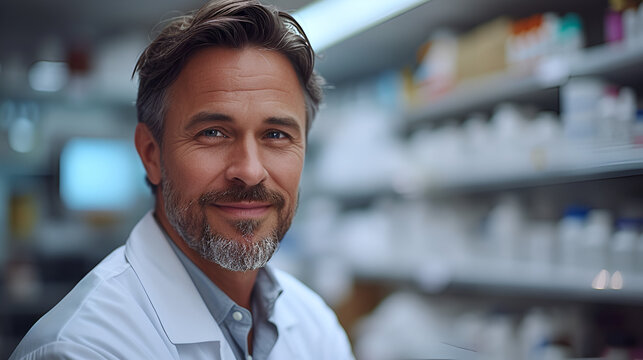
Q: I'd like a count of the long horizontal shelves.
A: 3